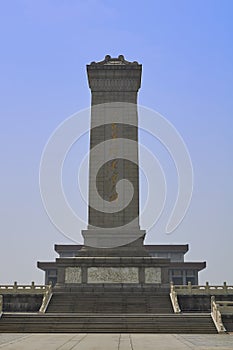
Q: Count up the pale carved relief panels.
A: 3